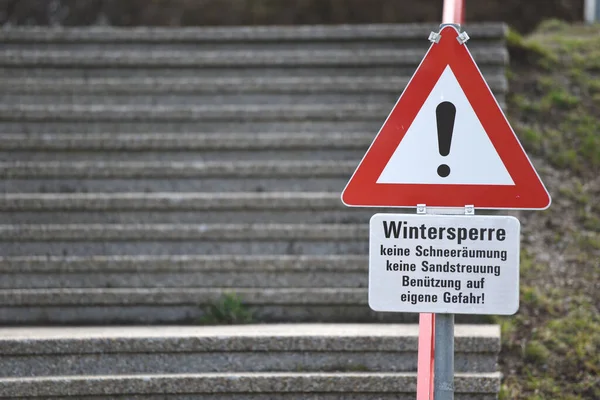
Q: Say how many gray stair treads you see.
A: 12